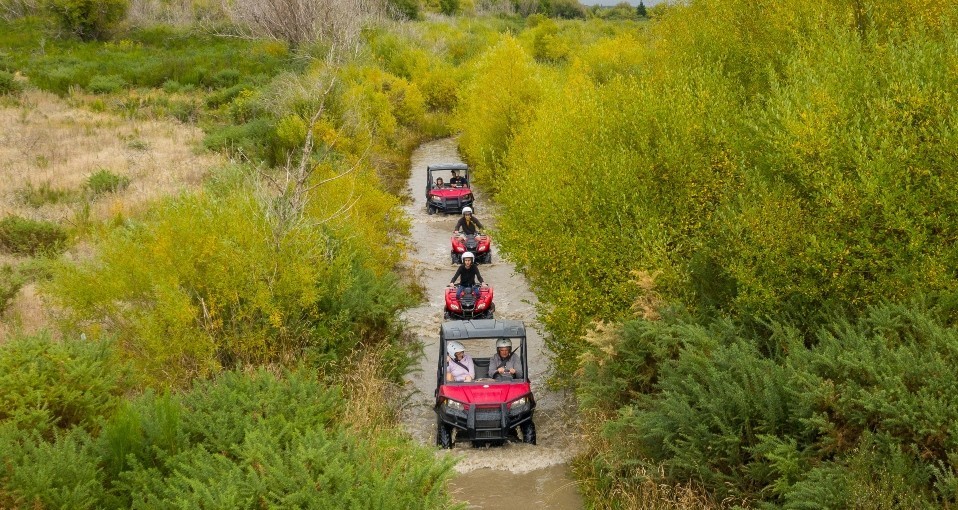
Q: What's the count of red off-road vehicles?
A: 4